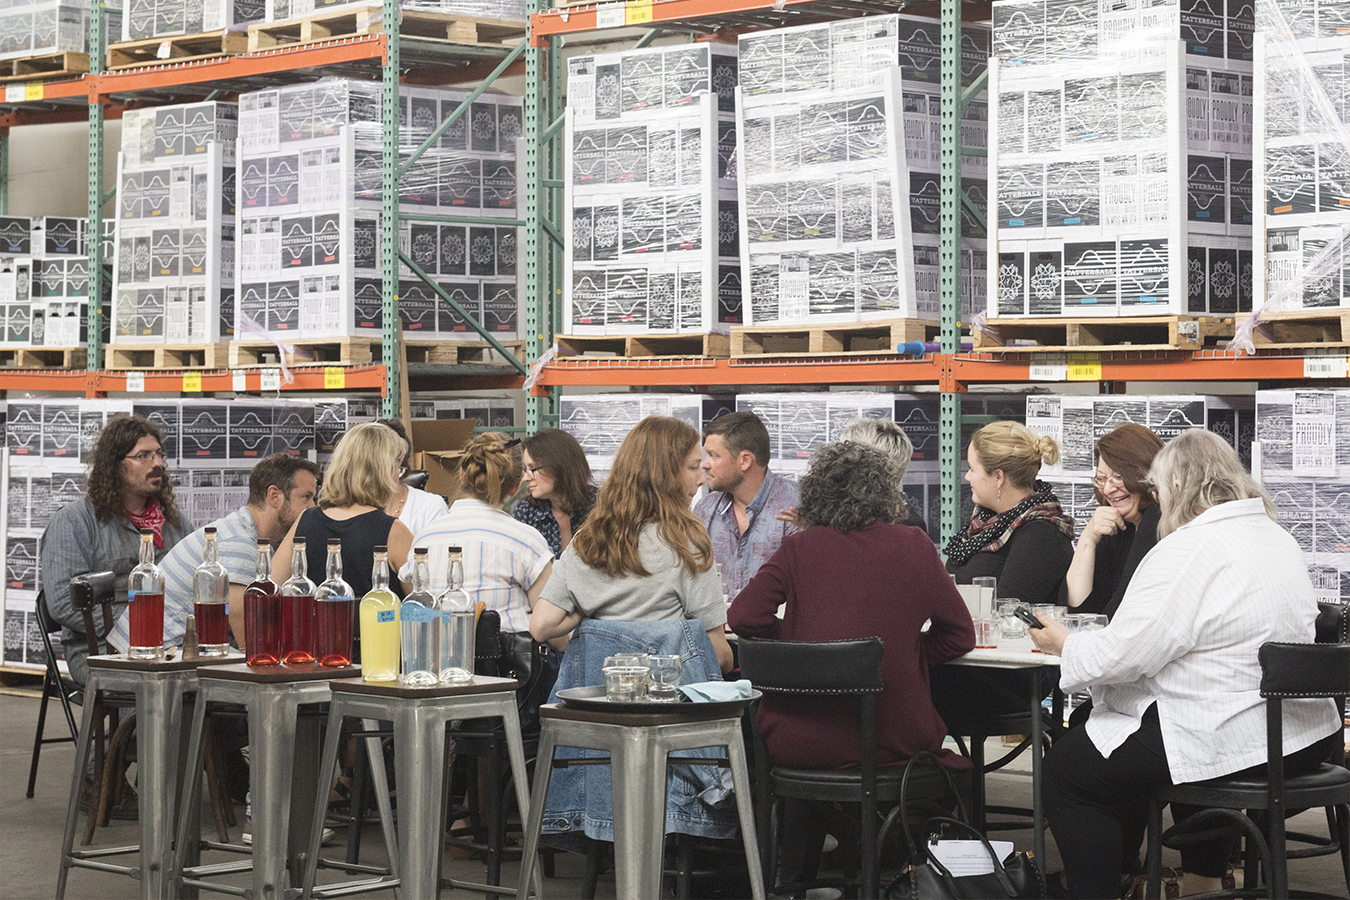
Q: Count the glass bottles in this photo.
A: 8